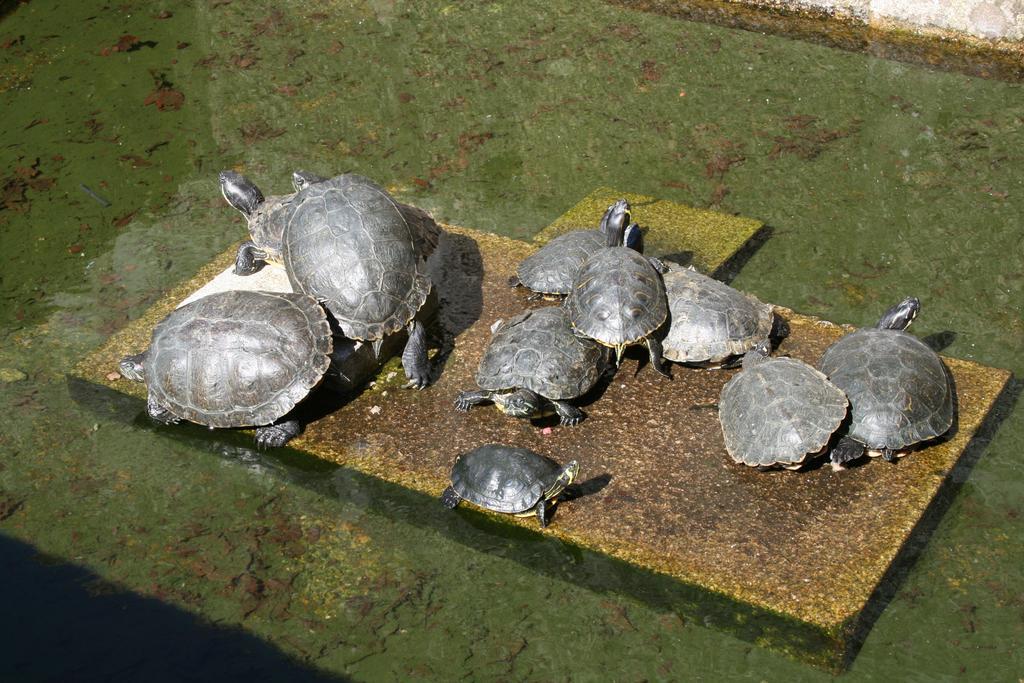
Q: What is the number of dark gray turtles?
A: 10